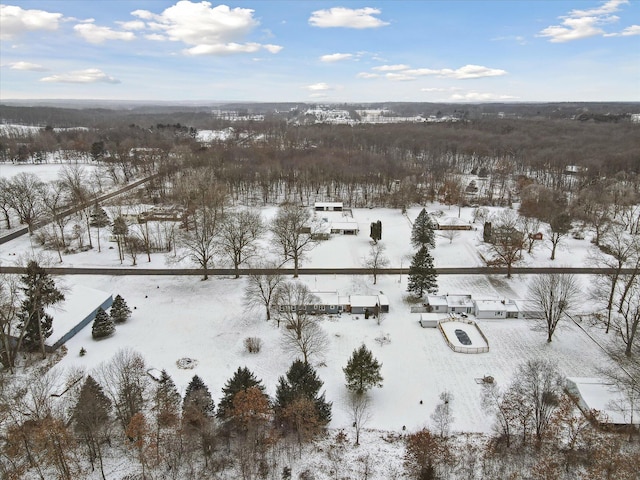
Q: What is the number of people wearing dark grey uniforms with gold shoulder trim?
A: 0